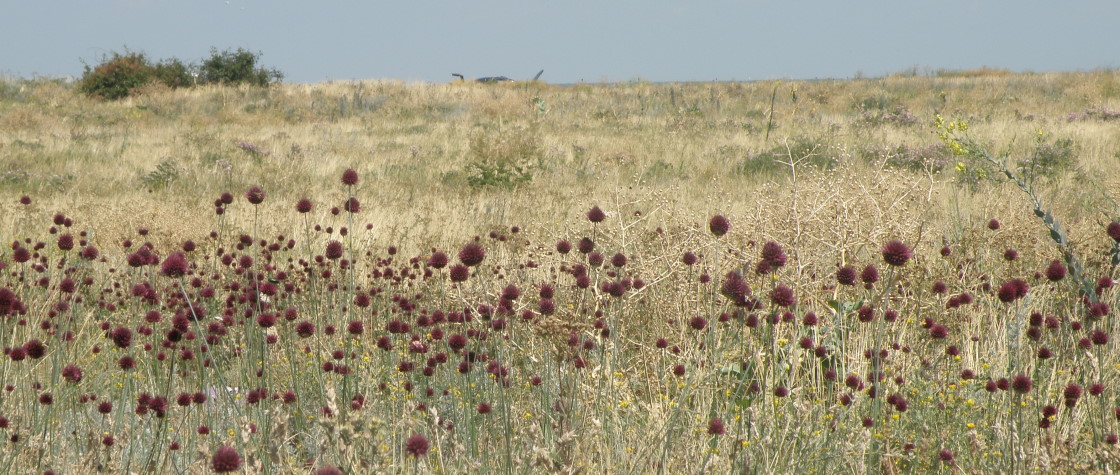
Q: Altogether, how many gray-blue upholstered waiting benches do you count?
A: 0